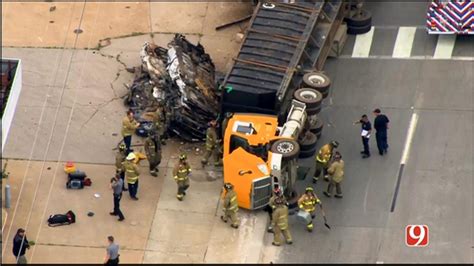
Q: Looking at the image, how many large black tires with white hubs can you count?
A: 3